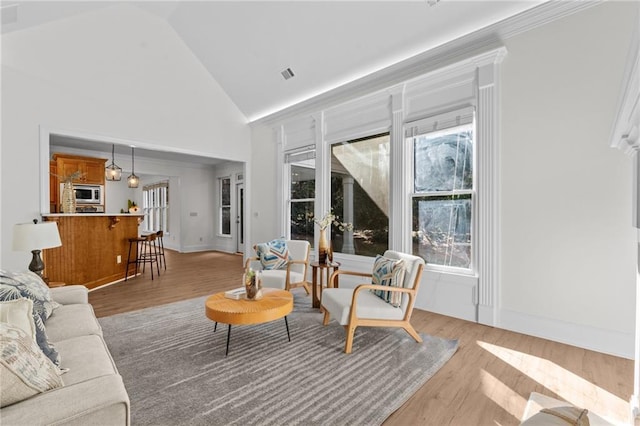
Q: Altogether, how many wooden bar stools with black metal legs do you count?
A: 2